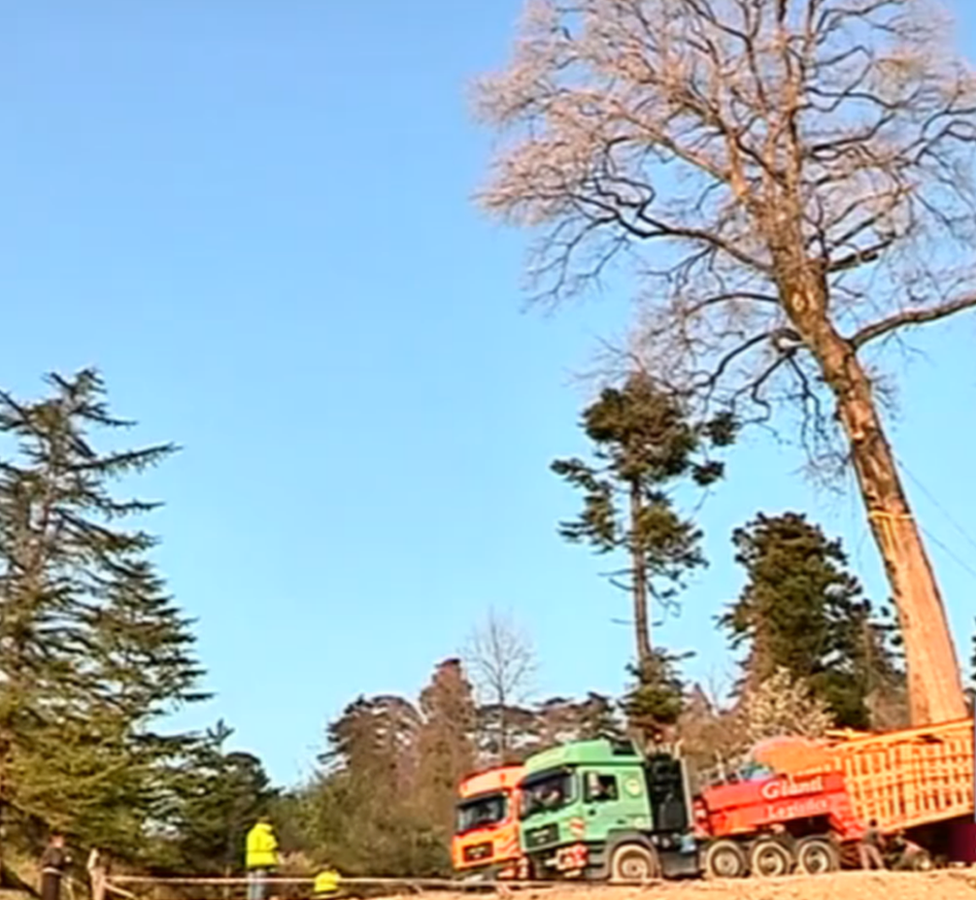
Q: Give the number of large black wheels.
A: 4